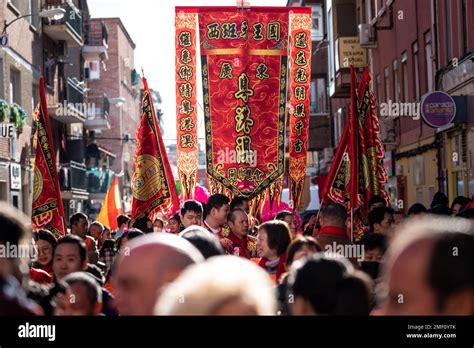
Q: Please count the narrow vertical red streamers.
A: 2